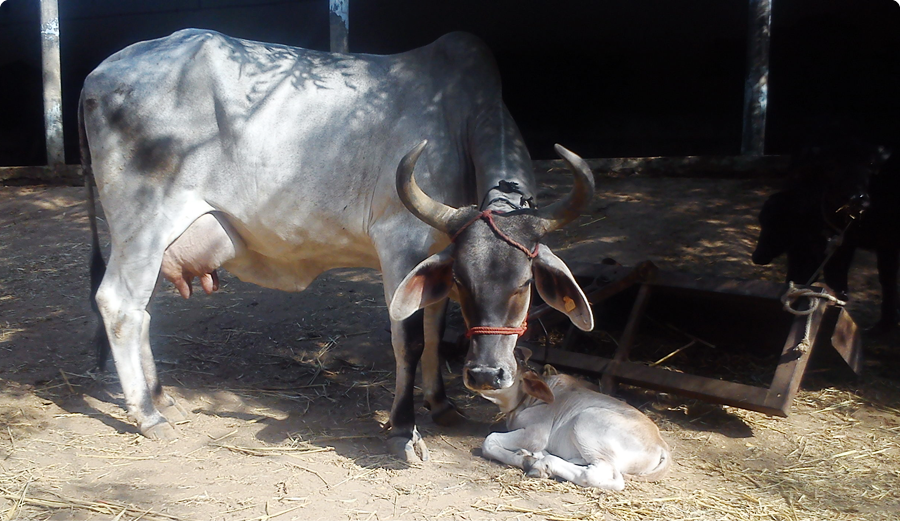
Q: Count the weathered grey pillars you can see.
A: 3